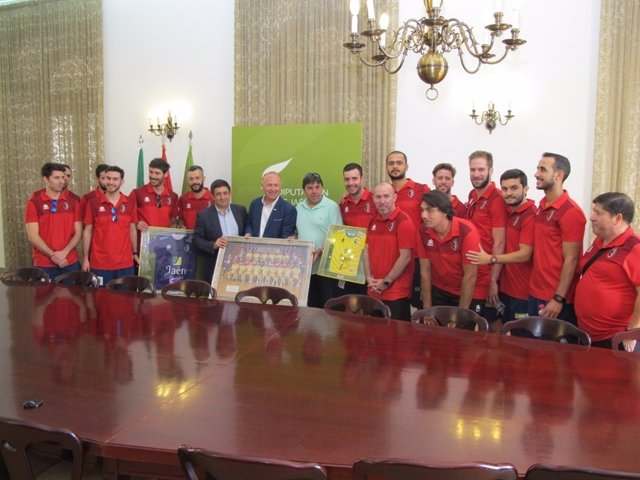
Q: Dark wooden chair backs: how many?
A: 13